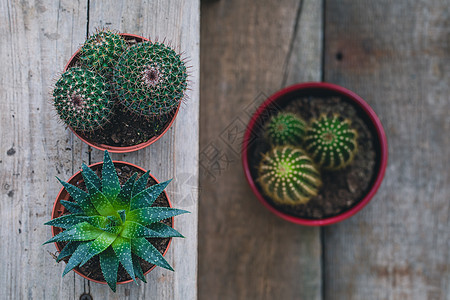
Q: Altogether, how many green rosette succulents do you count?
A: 1